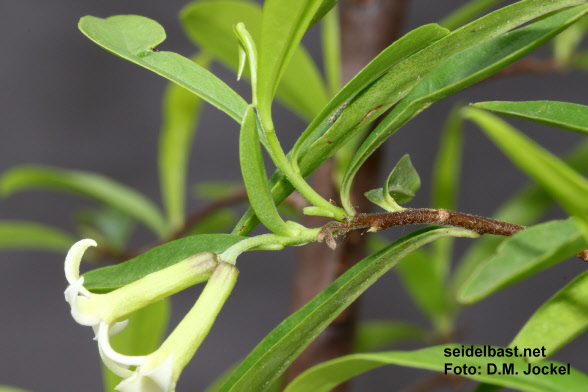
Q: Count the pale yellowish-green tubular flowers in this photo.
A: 2